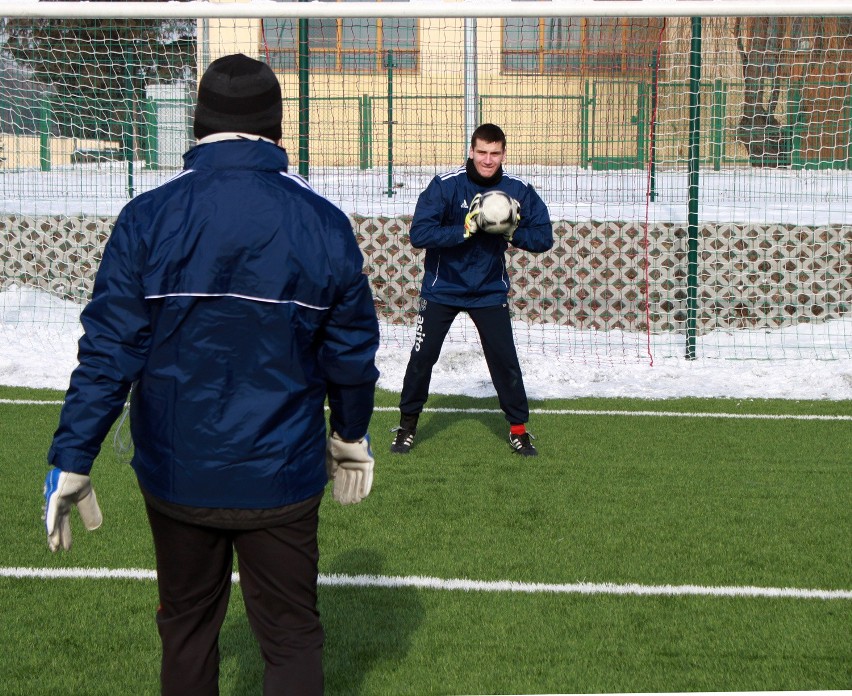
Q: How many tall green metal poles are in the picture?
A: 2